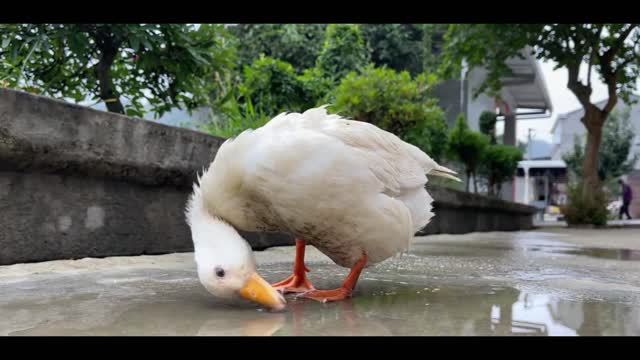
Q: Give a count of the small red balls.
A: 0